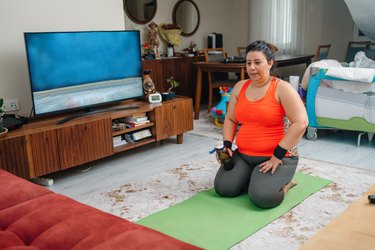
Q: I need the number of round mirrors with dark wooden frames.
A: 2